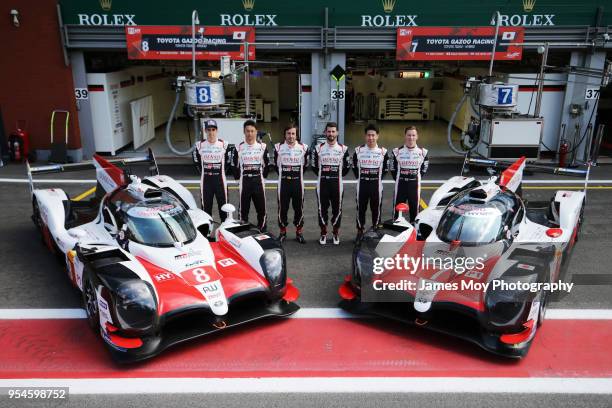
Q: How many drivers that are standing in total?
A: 6